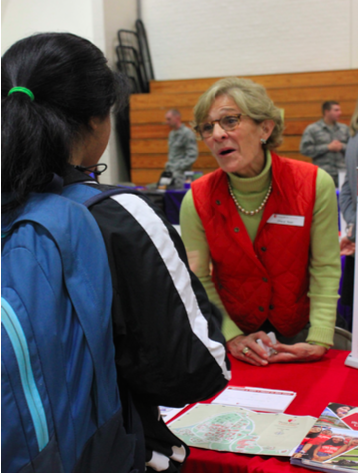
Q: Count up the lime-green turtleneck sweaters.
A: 1